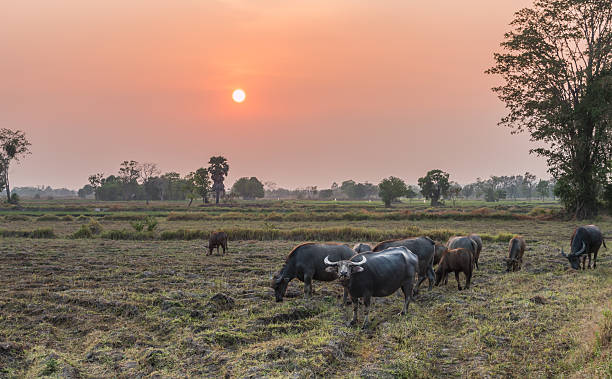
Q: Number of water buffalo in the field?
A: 11